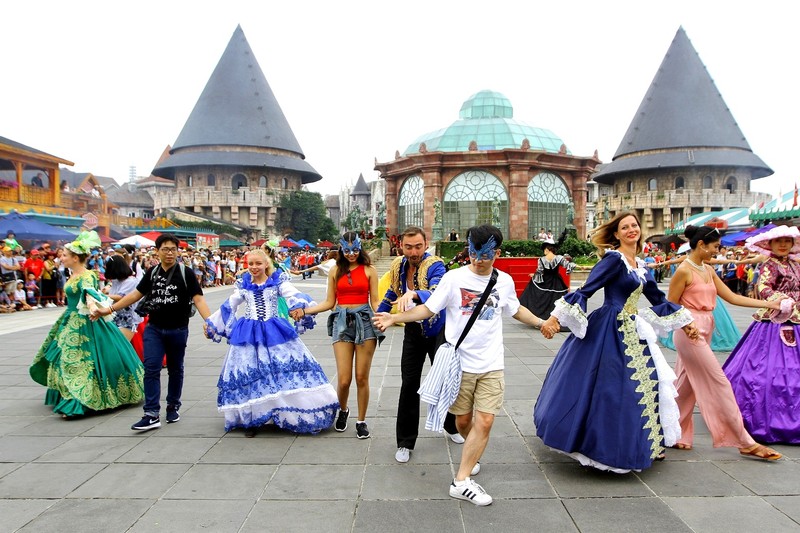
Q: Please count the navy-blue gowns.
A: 1